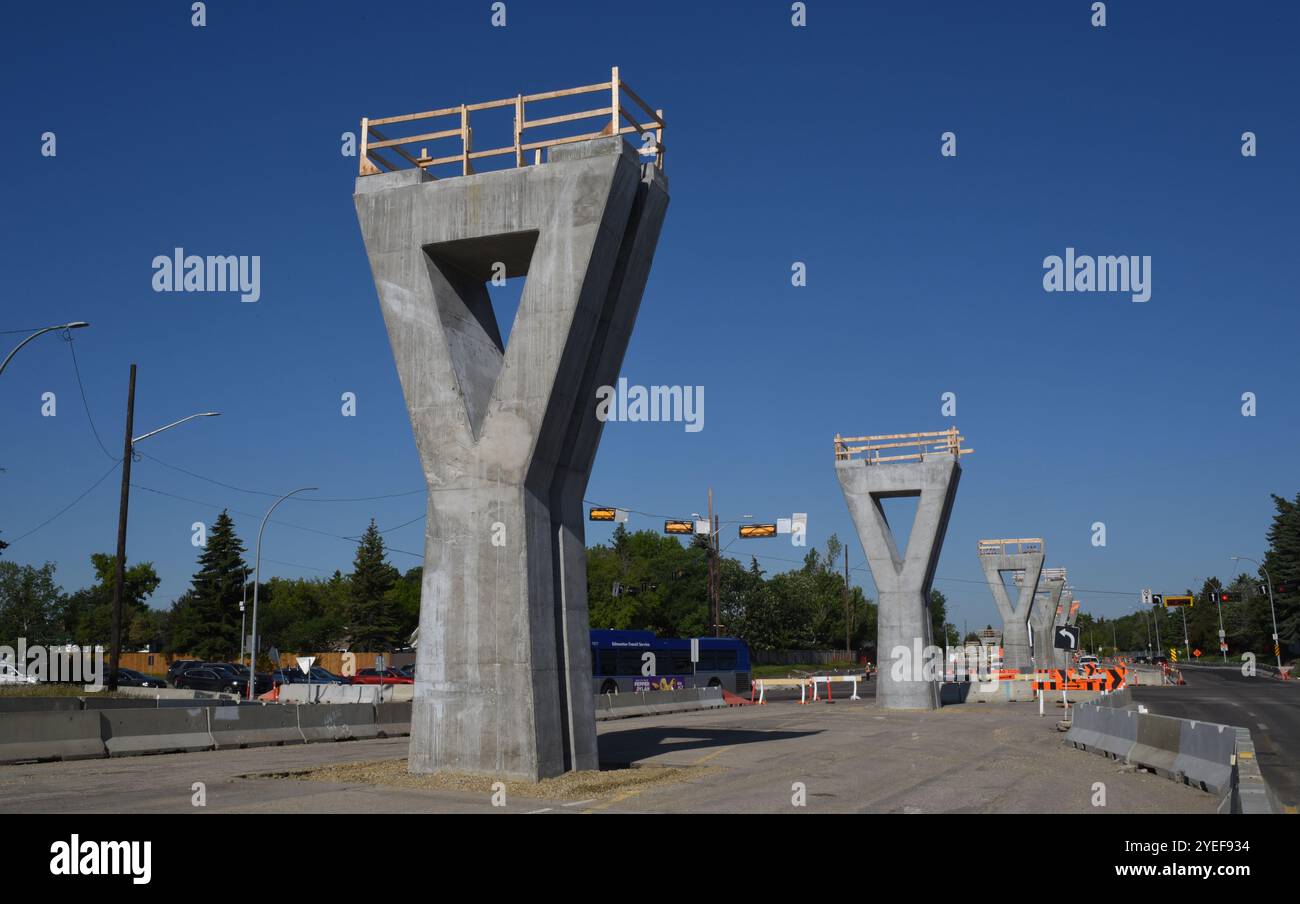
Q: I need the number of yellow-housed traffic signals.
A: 4